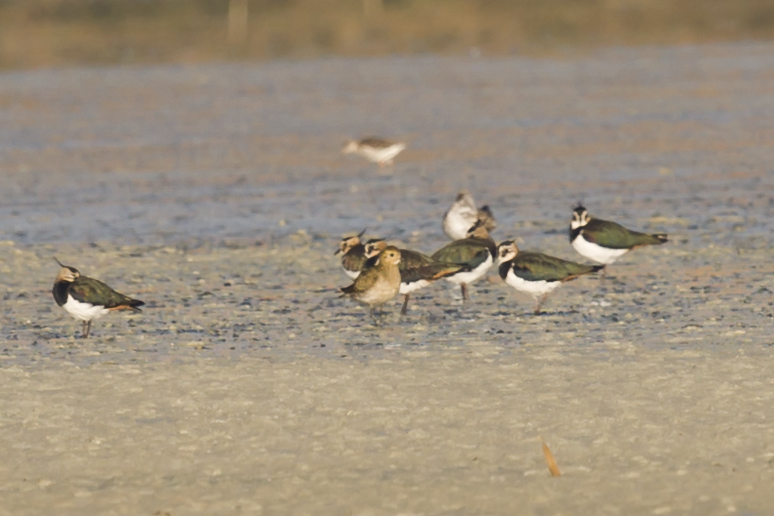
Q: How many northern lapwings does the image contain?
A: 6